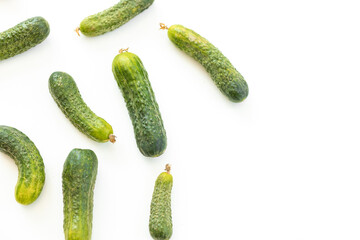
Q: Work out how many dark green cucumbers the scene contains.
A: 8